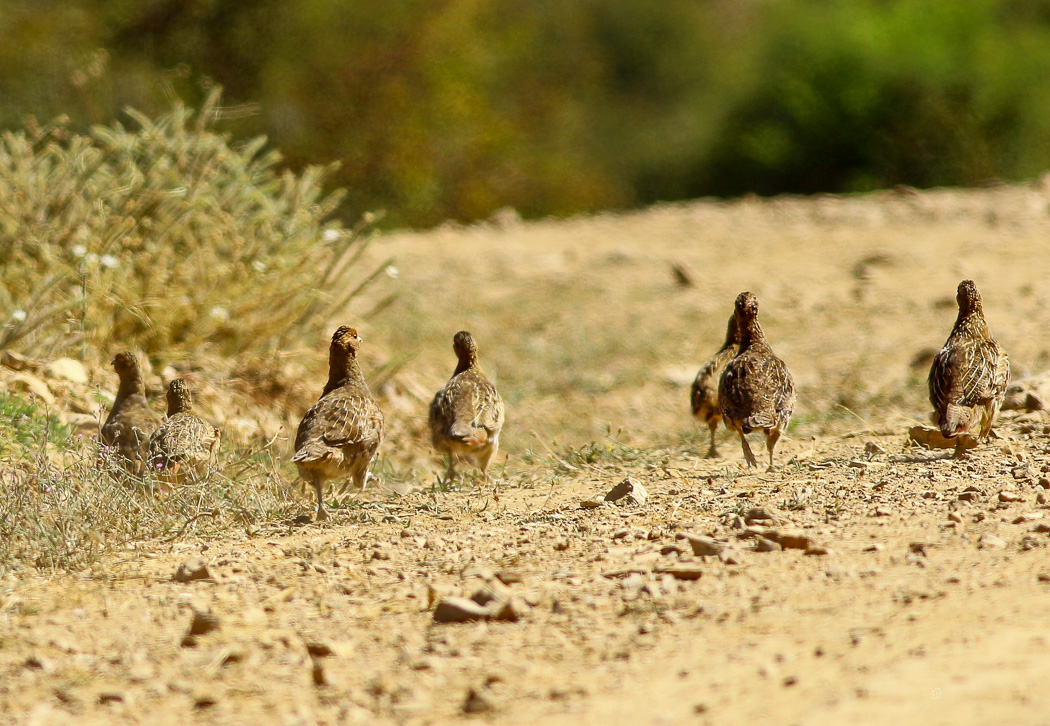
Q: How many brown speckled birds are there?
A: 7